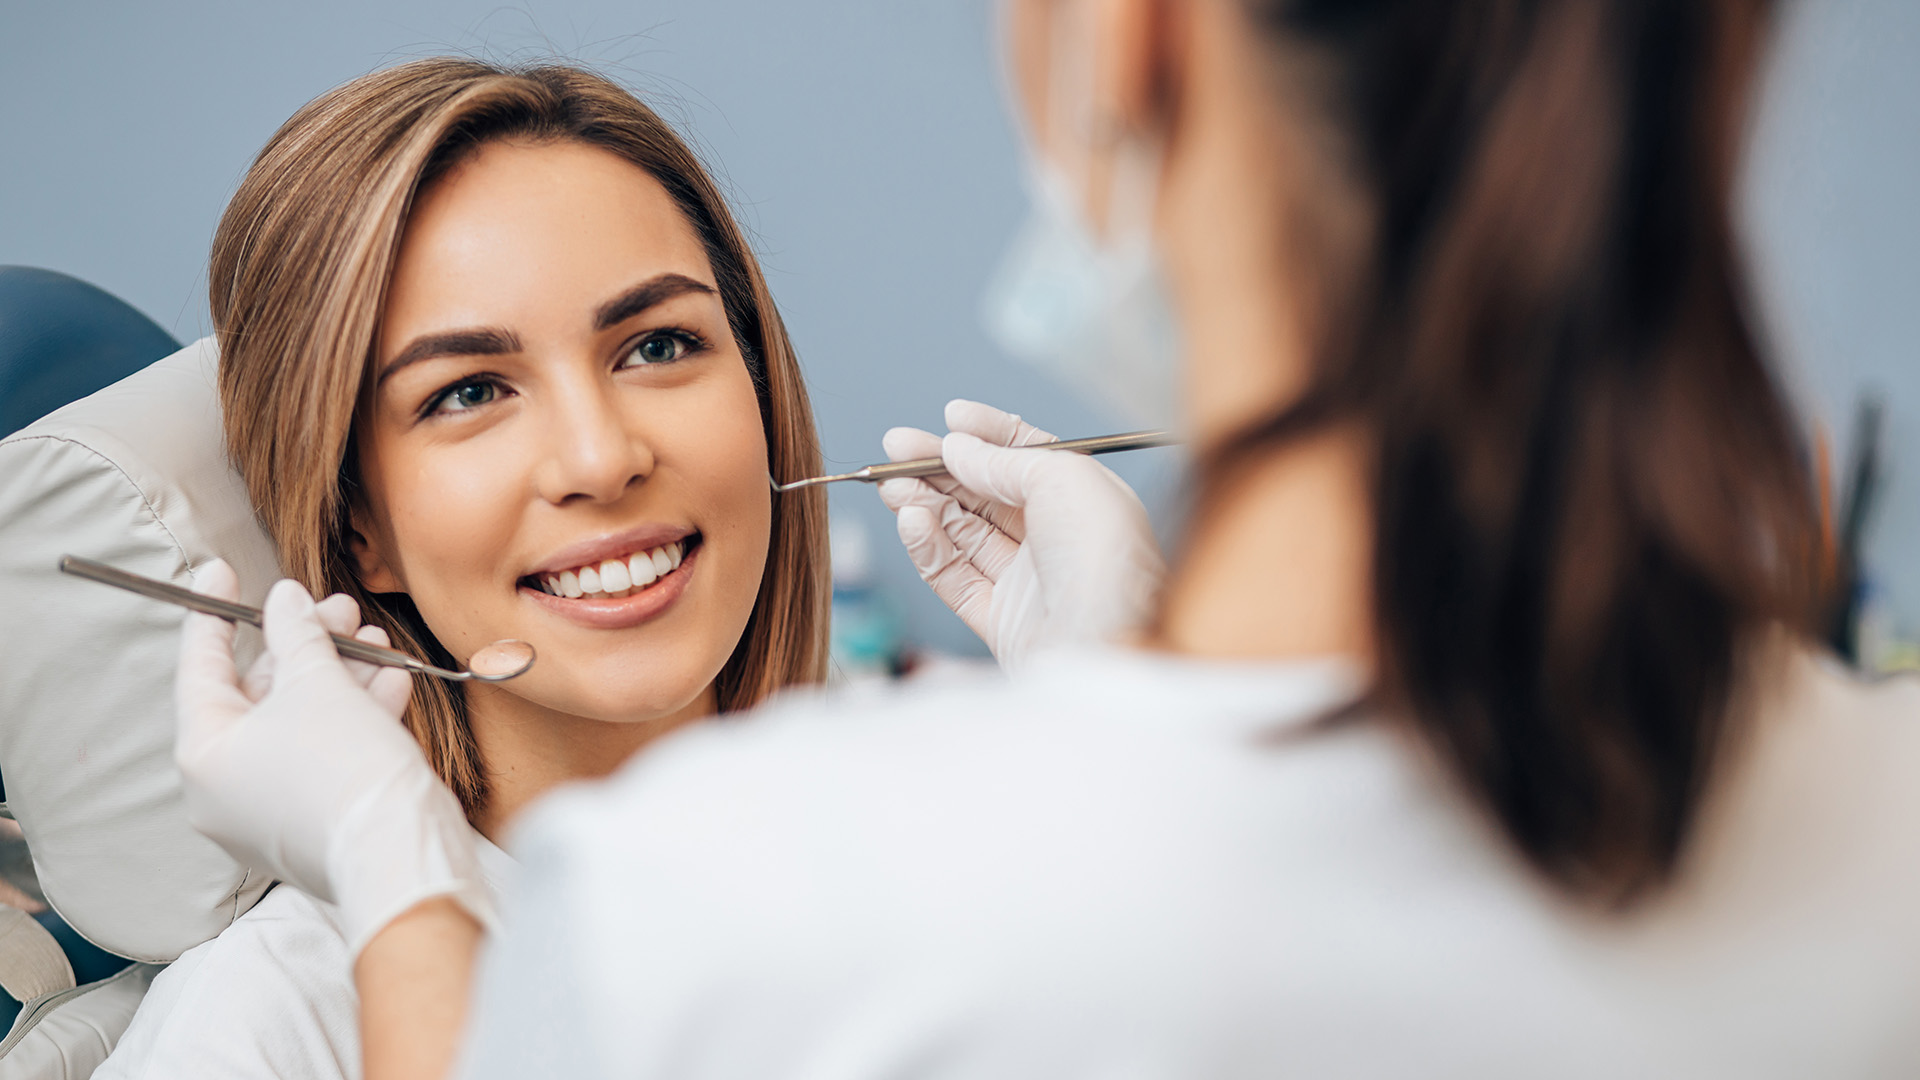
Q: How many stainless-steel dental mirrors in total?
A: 1